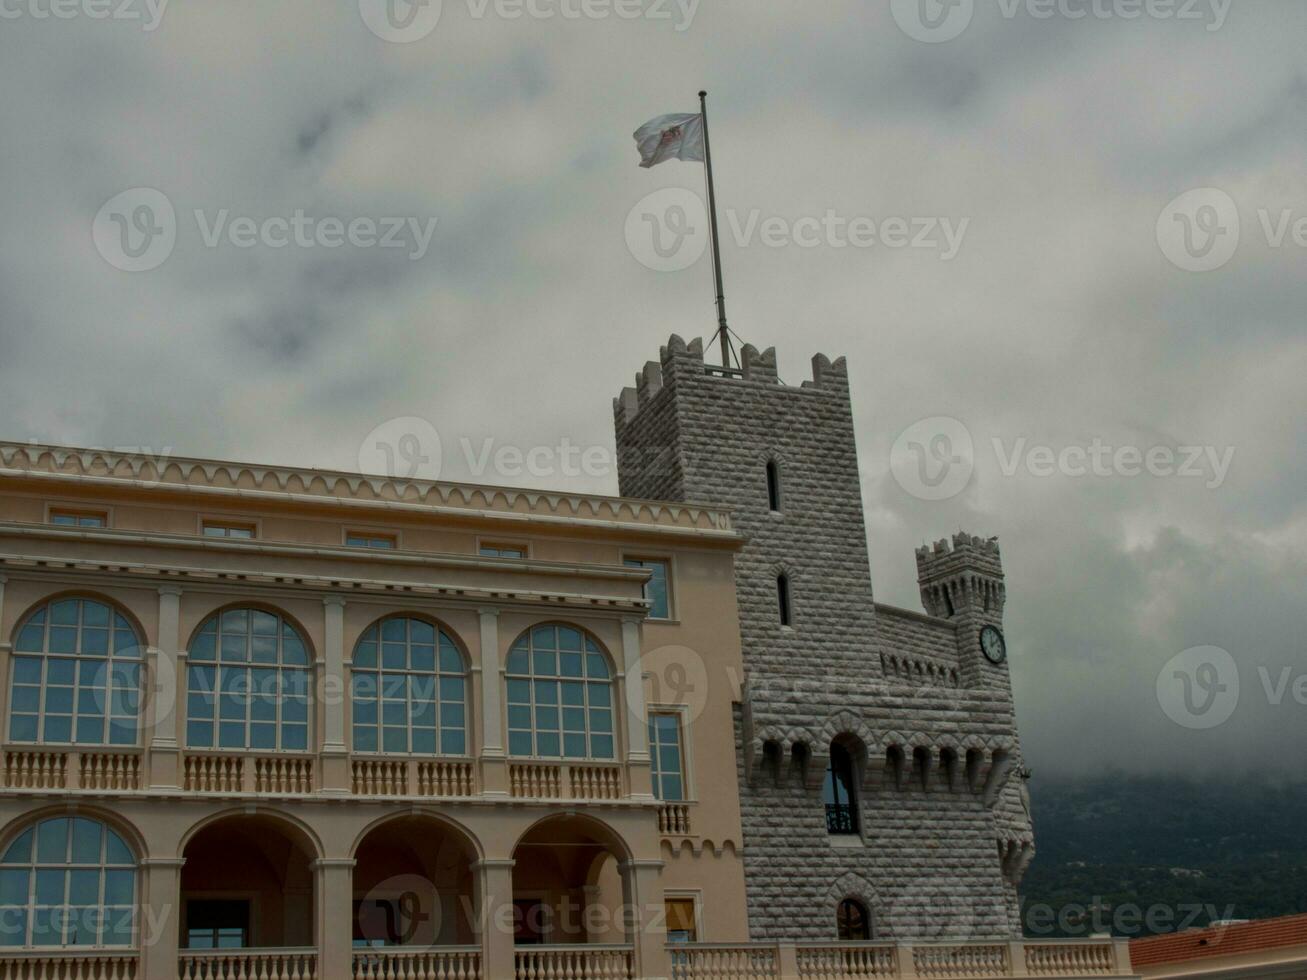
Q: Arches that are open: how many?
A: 3